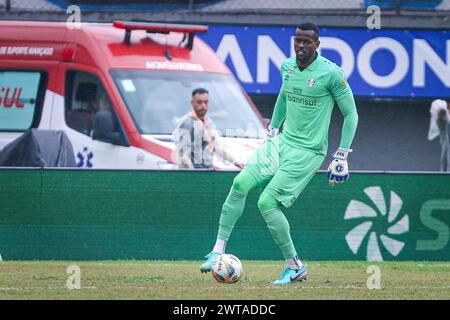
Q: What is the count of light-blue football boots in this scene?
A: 2